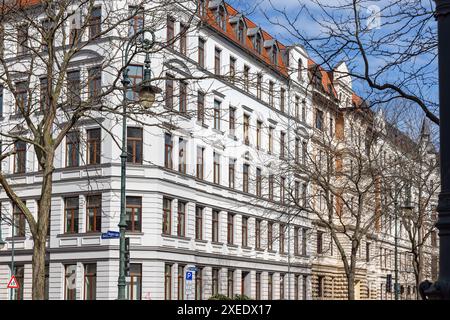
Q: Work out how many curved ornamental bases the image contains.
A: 1